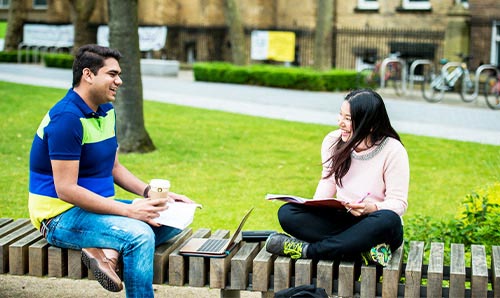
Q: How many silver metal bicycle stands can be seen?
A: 4